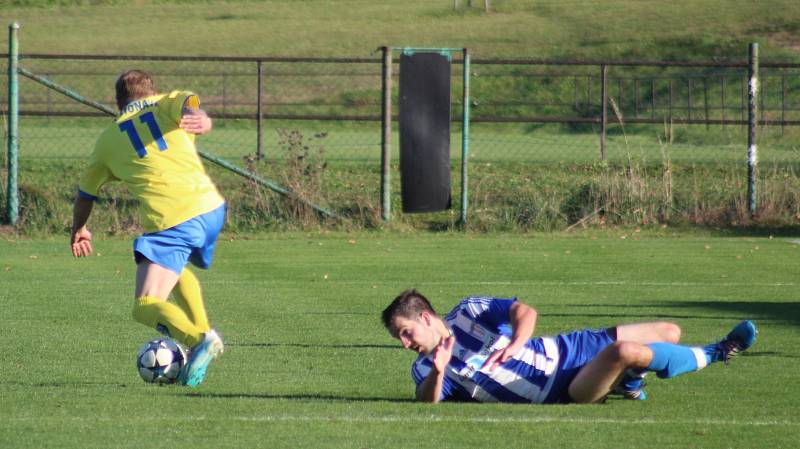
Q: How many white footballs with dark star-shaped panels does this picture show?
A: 1